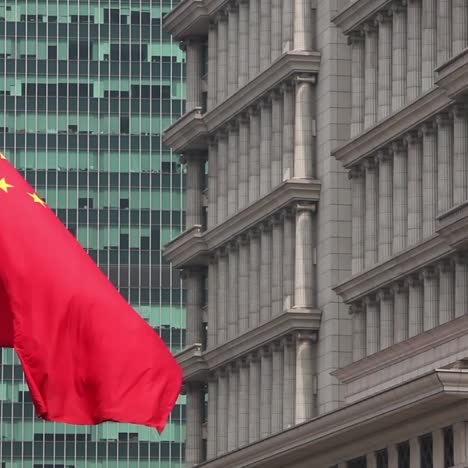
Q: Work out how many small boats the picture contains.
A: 0